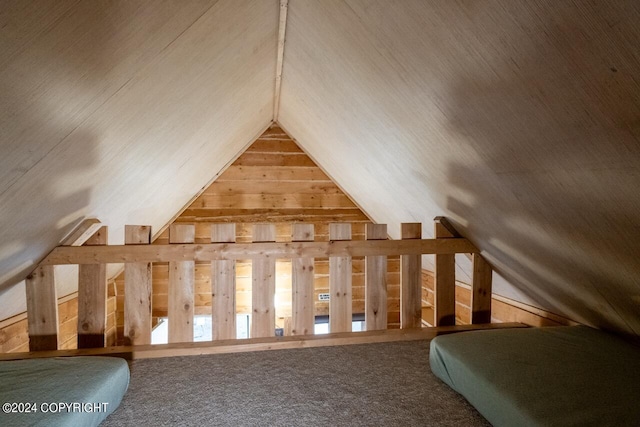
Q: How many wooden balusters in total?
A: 12